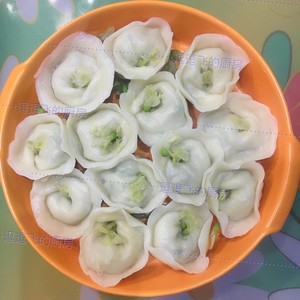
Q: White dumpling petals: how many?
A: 13